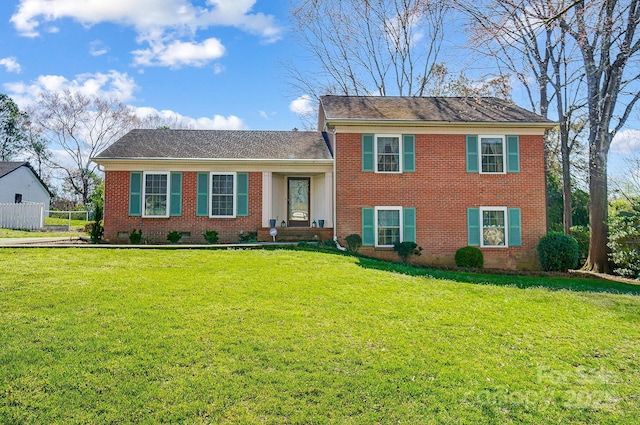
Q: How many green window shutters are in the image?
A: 12